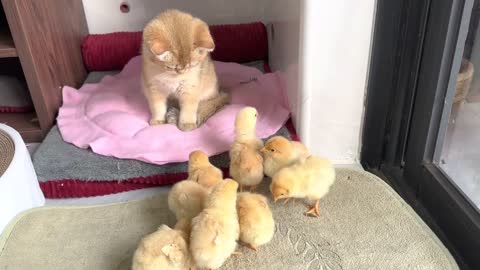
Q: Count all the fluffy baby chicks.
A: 8